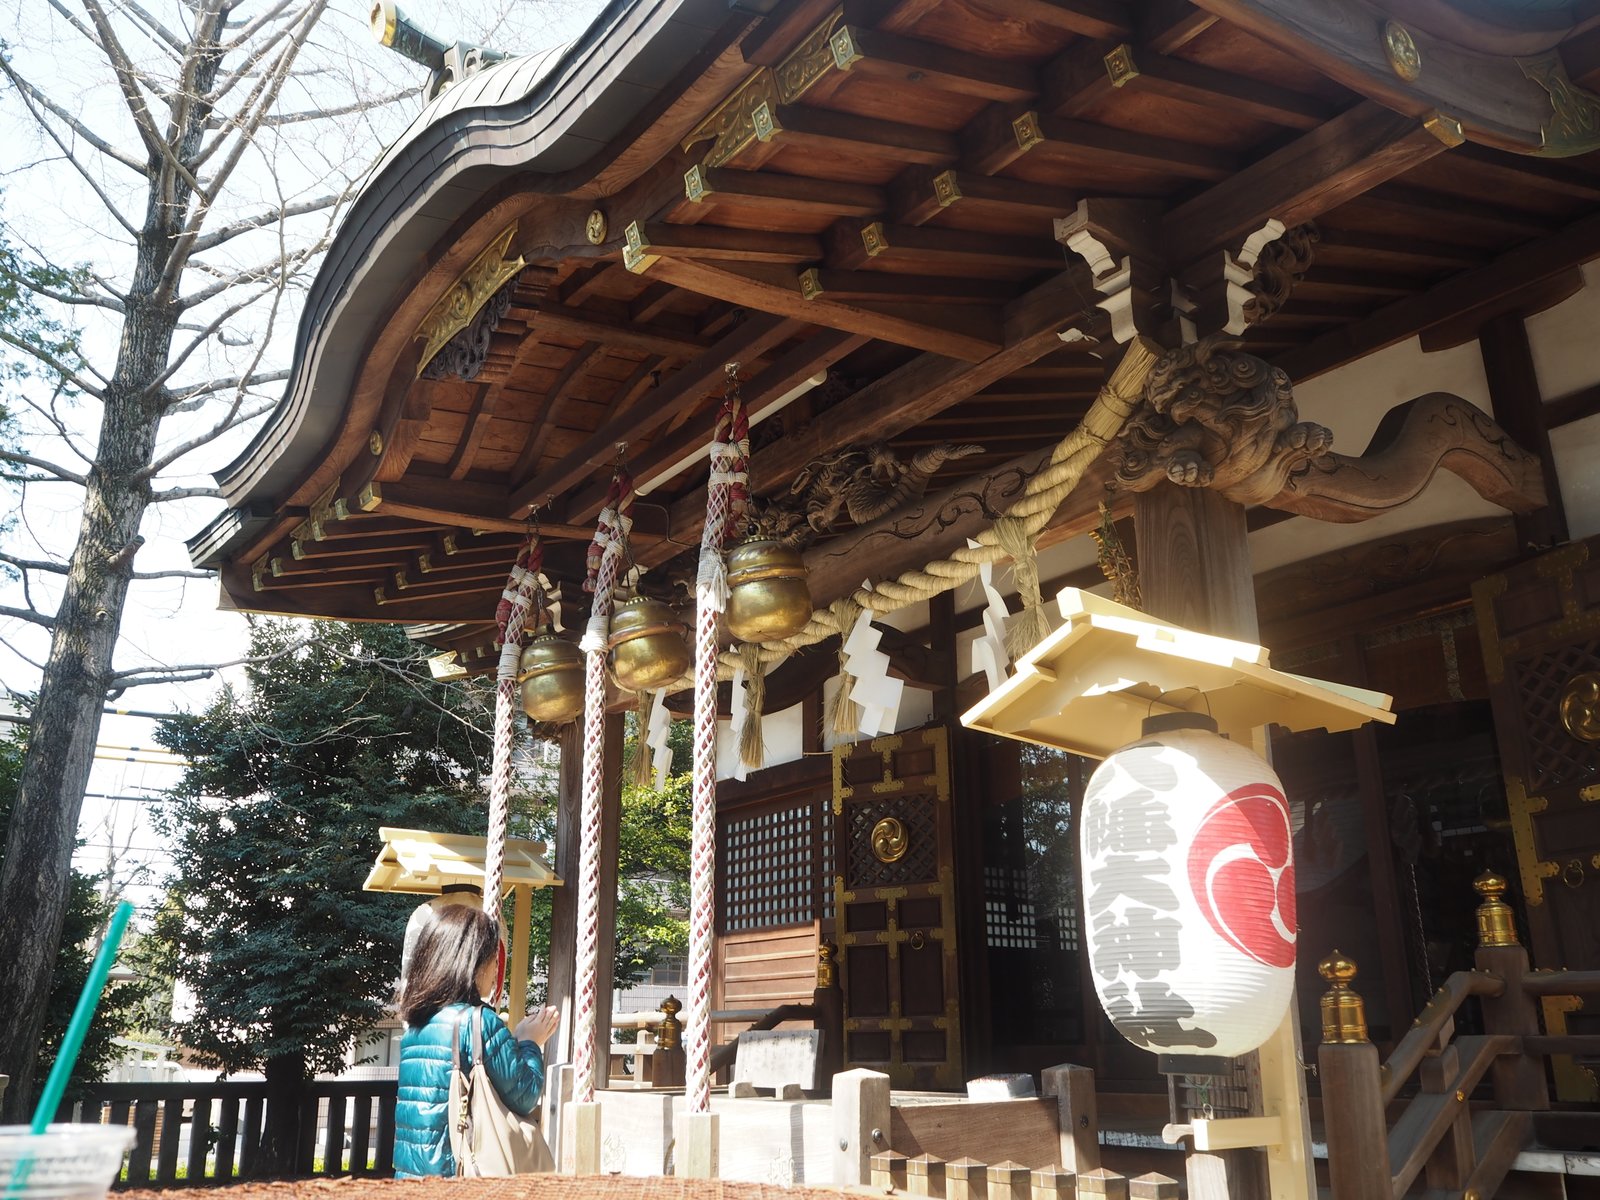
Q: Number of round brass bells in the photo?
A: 3